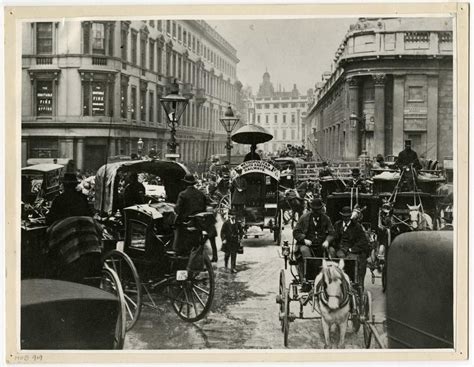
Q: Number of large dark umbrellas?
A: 1